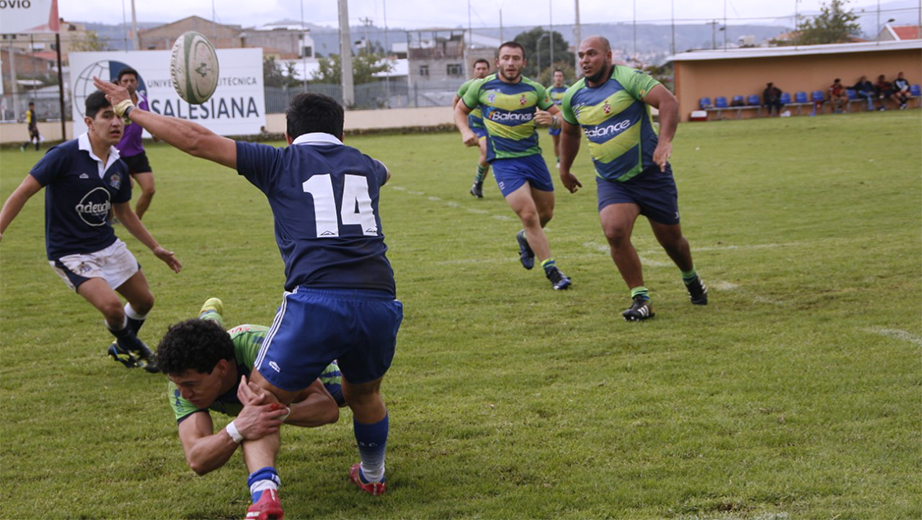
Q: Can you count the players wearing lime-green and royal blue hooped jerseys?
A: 5